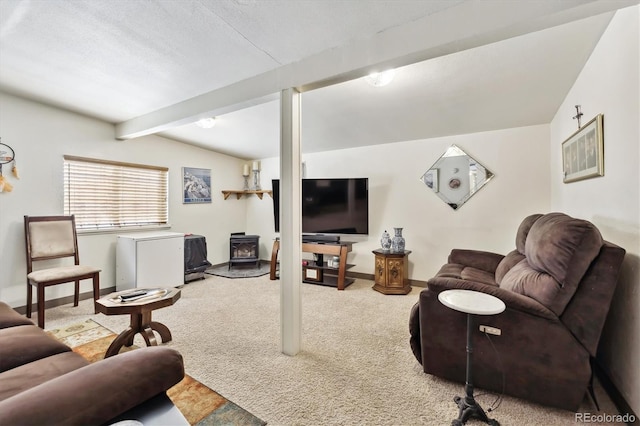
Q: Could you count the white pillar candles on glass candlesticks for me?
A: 2